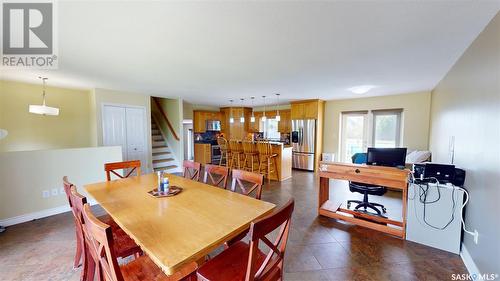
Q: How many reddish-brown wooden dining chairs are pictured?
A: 8